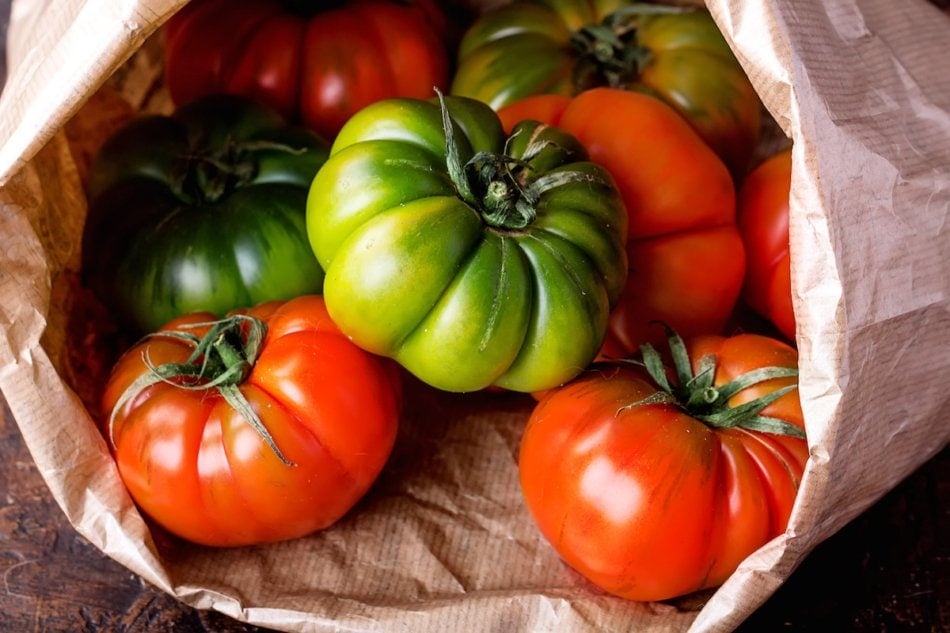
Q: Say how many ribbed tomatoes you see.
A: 8